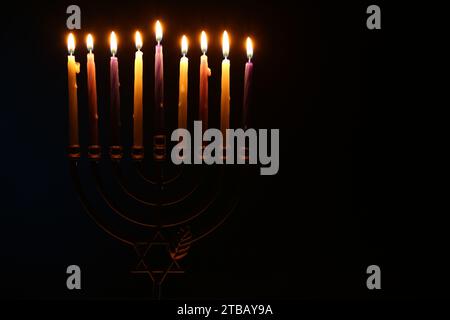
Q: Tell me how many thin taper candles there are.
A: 9